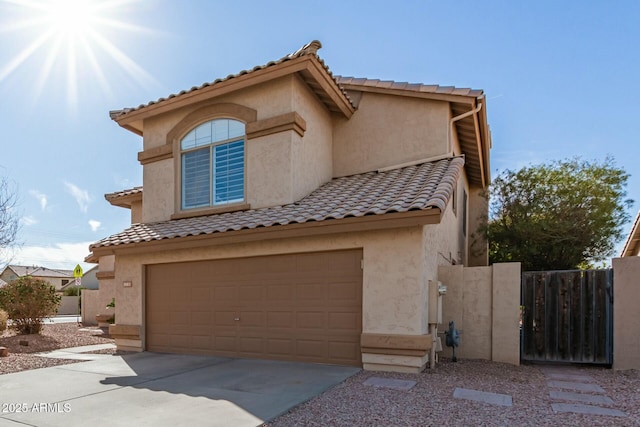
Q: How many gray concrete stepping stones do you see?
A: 6